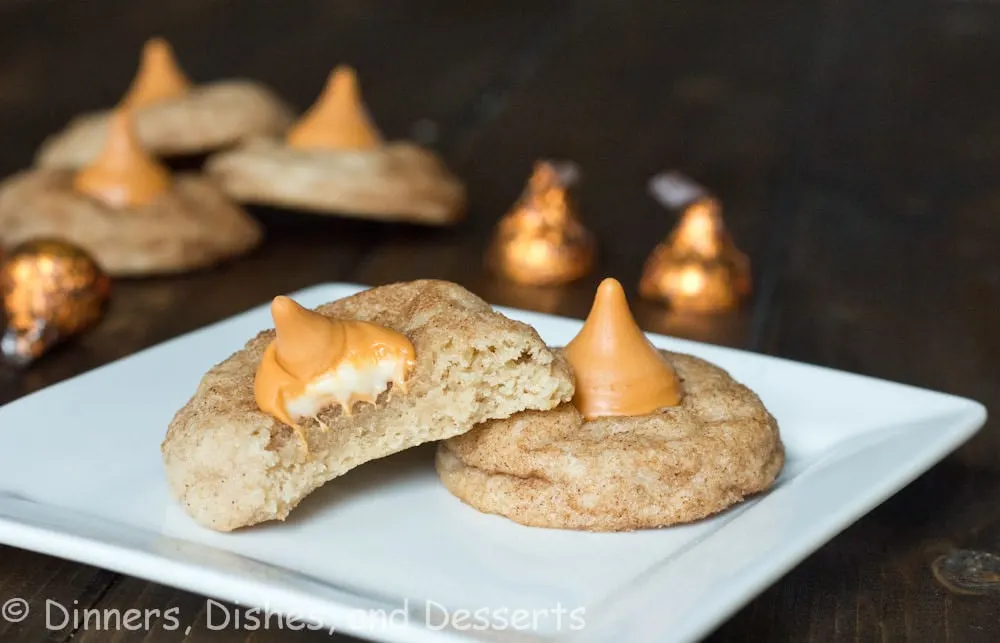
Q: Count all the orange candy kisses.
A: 8